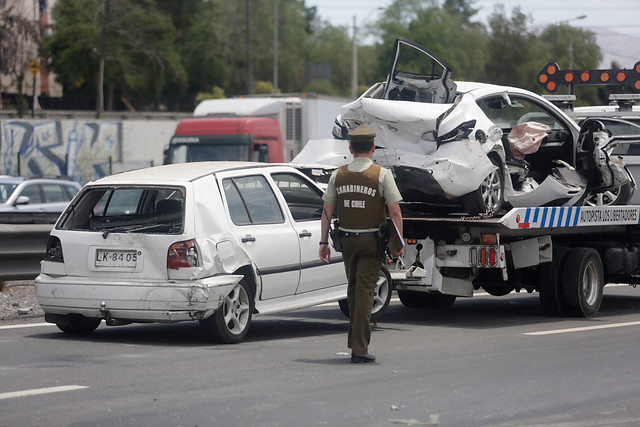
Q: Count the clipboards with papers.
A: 1